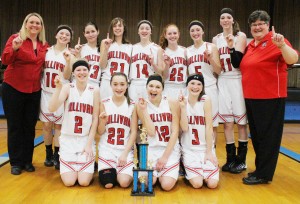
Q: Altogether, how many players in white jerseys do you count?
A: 11